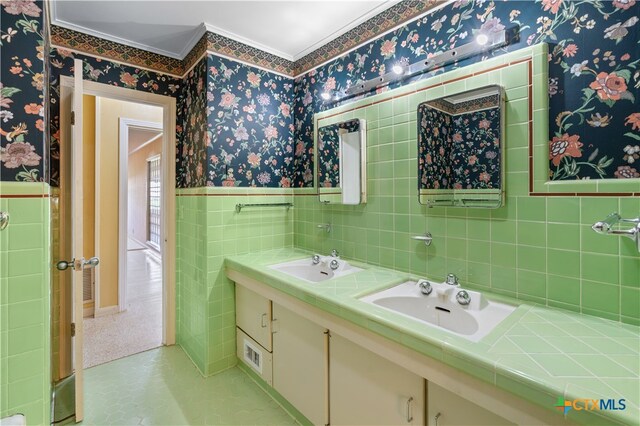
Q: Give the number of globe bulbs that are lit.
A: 3